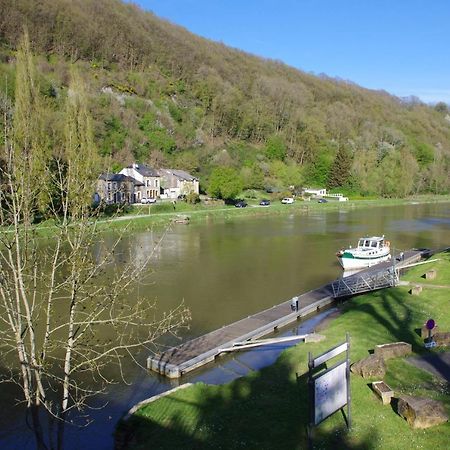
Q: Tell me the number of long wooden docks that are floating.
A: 1